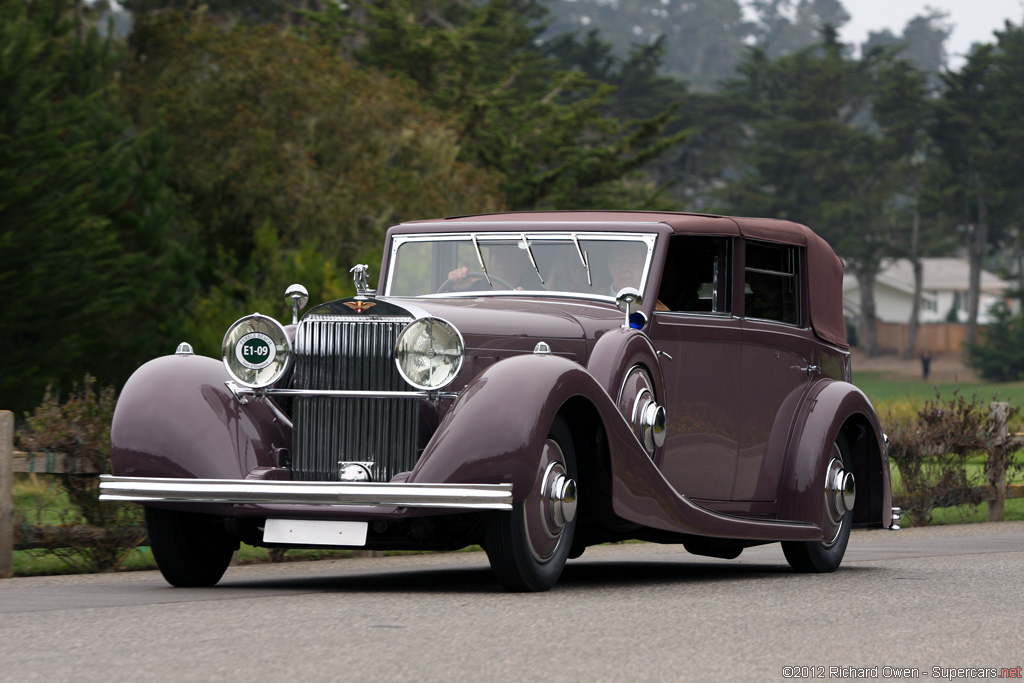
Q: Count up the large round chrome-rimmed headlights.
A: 2